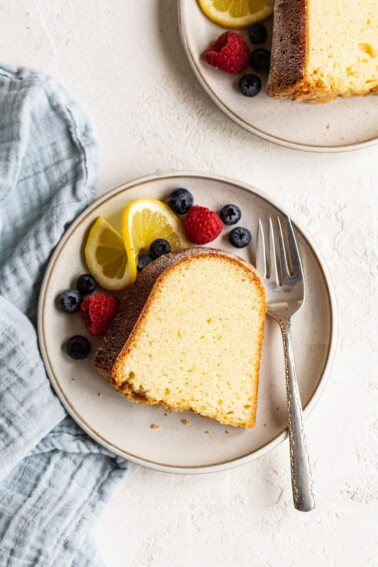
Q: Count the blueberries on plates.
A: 11